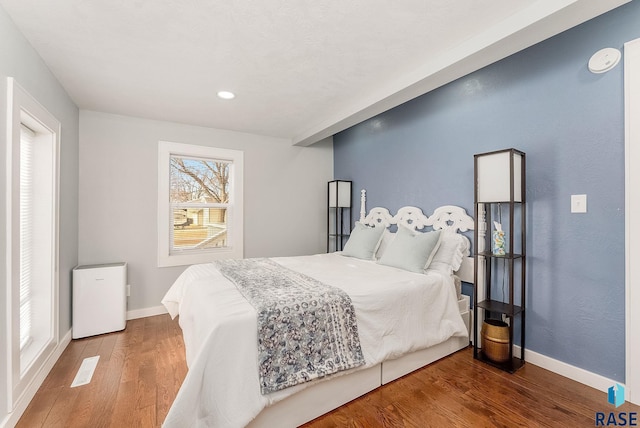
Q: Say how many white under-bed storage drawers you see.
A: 2